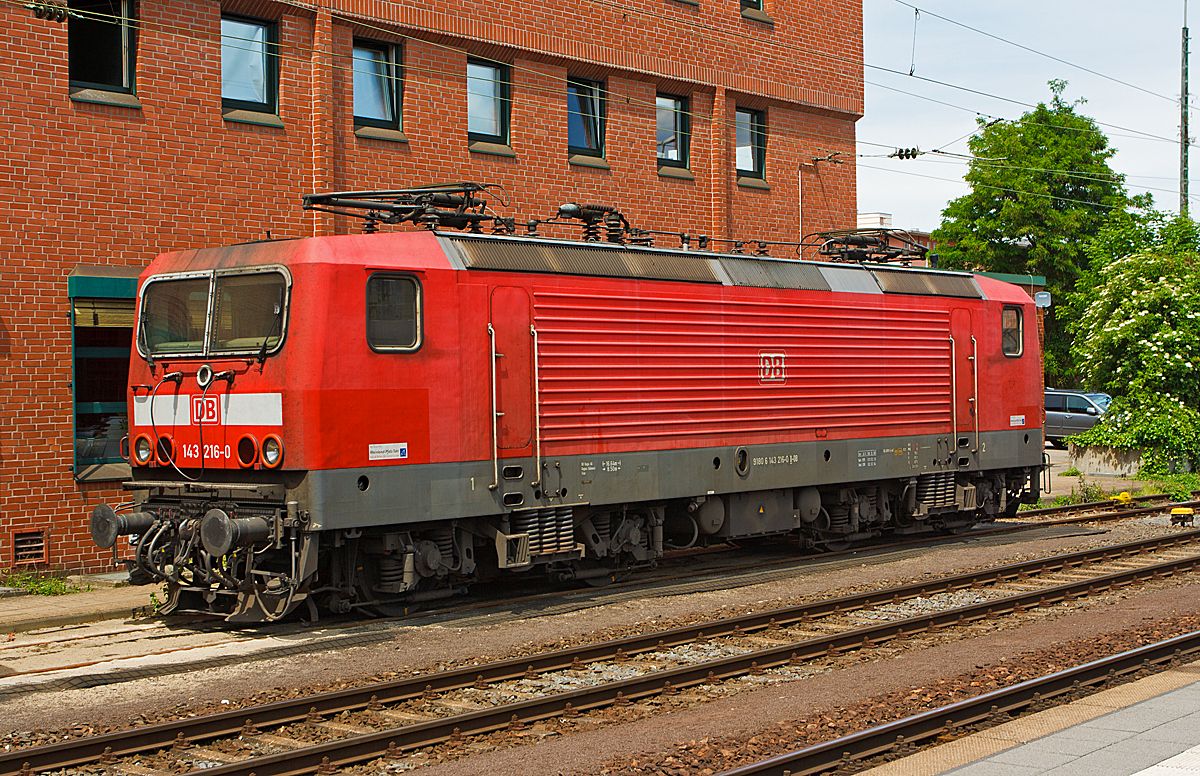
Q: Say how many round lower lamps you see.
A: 4